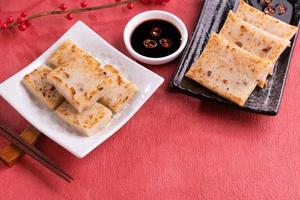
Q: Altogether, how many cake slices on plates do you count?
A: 8